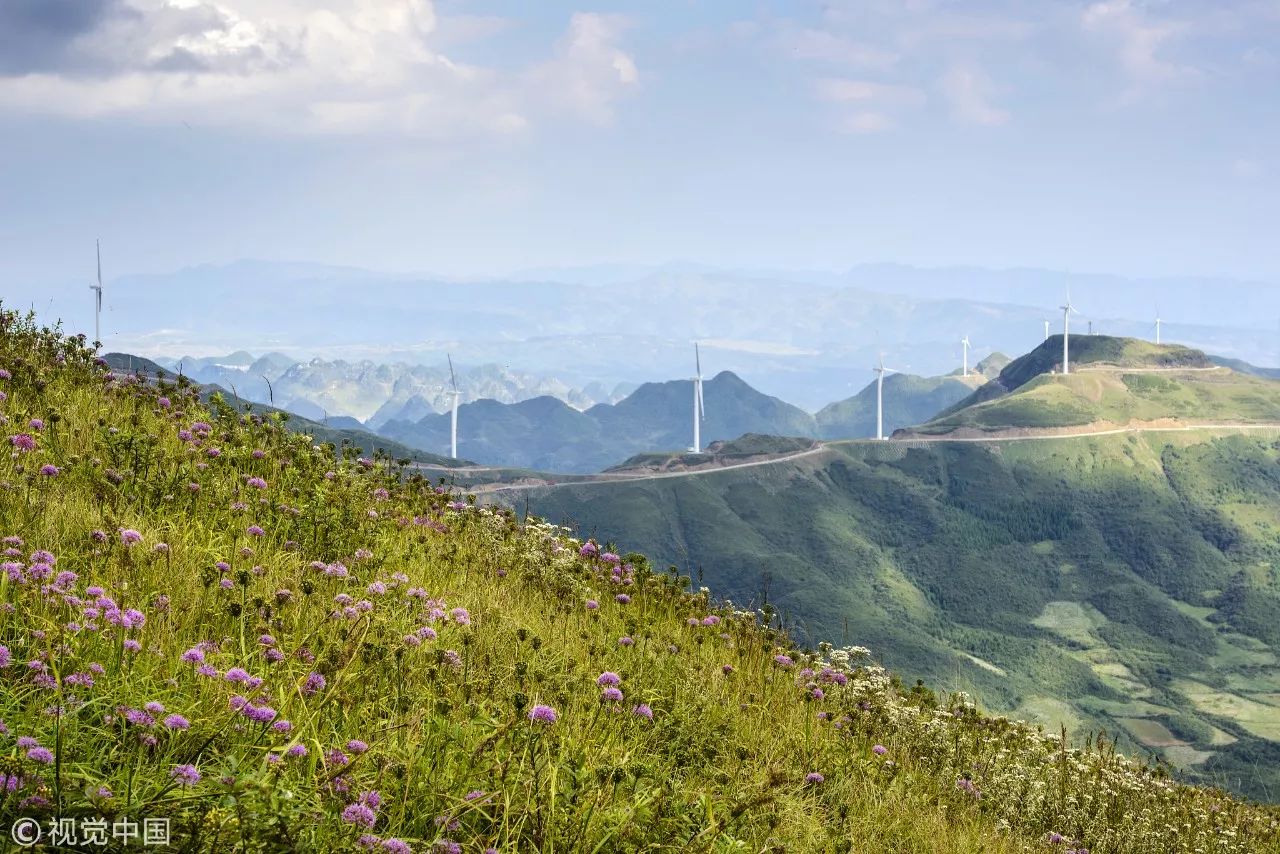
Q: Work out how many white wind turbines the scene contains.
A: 8